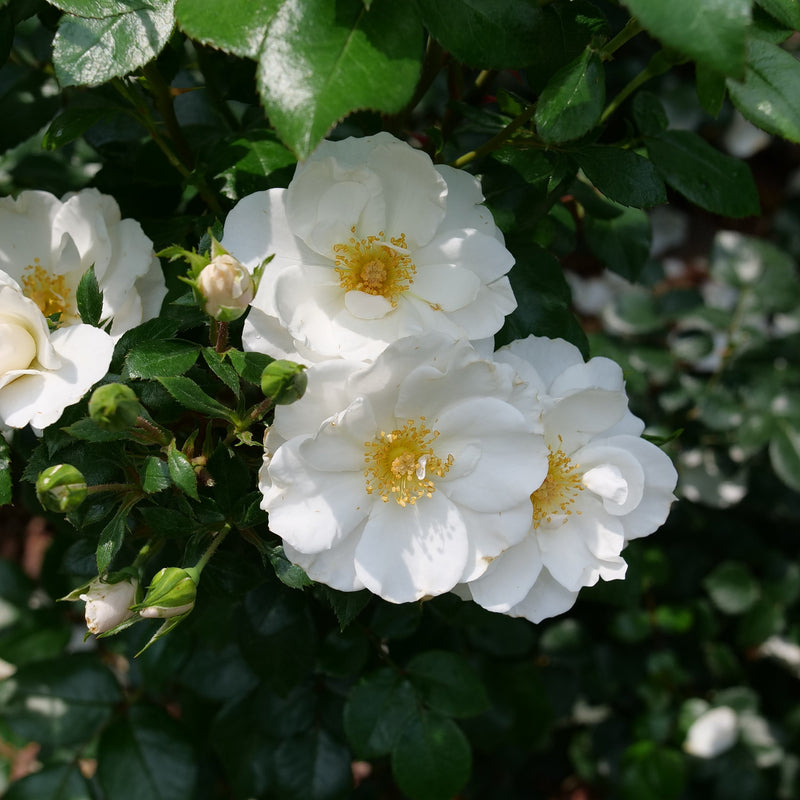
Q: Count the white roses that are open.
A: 5